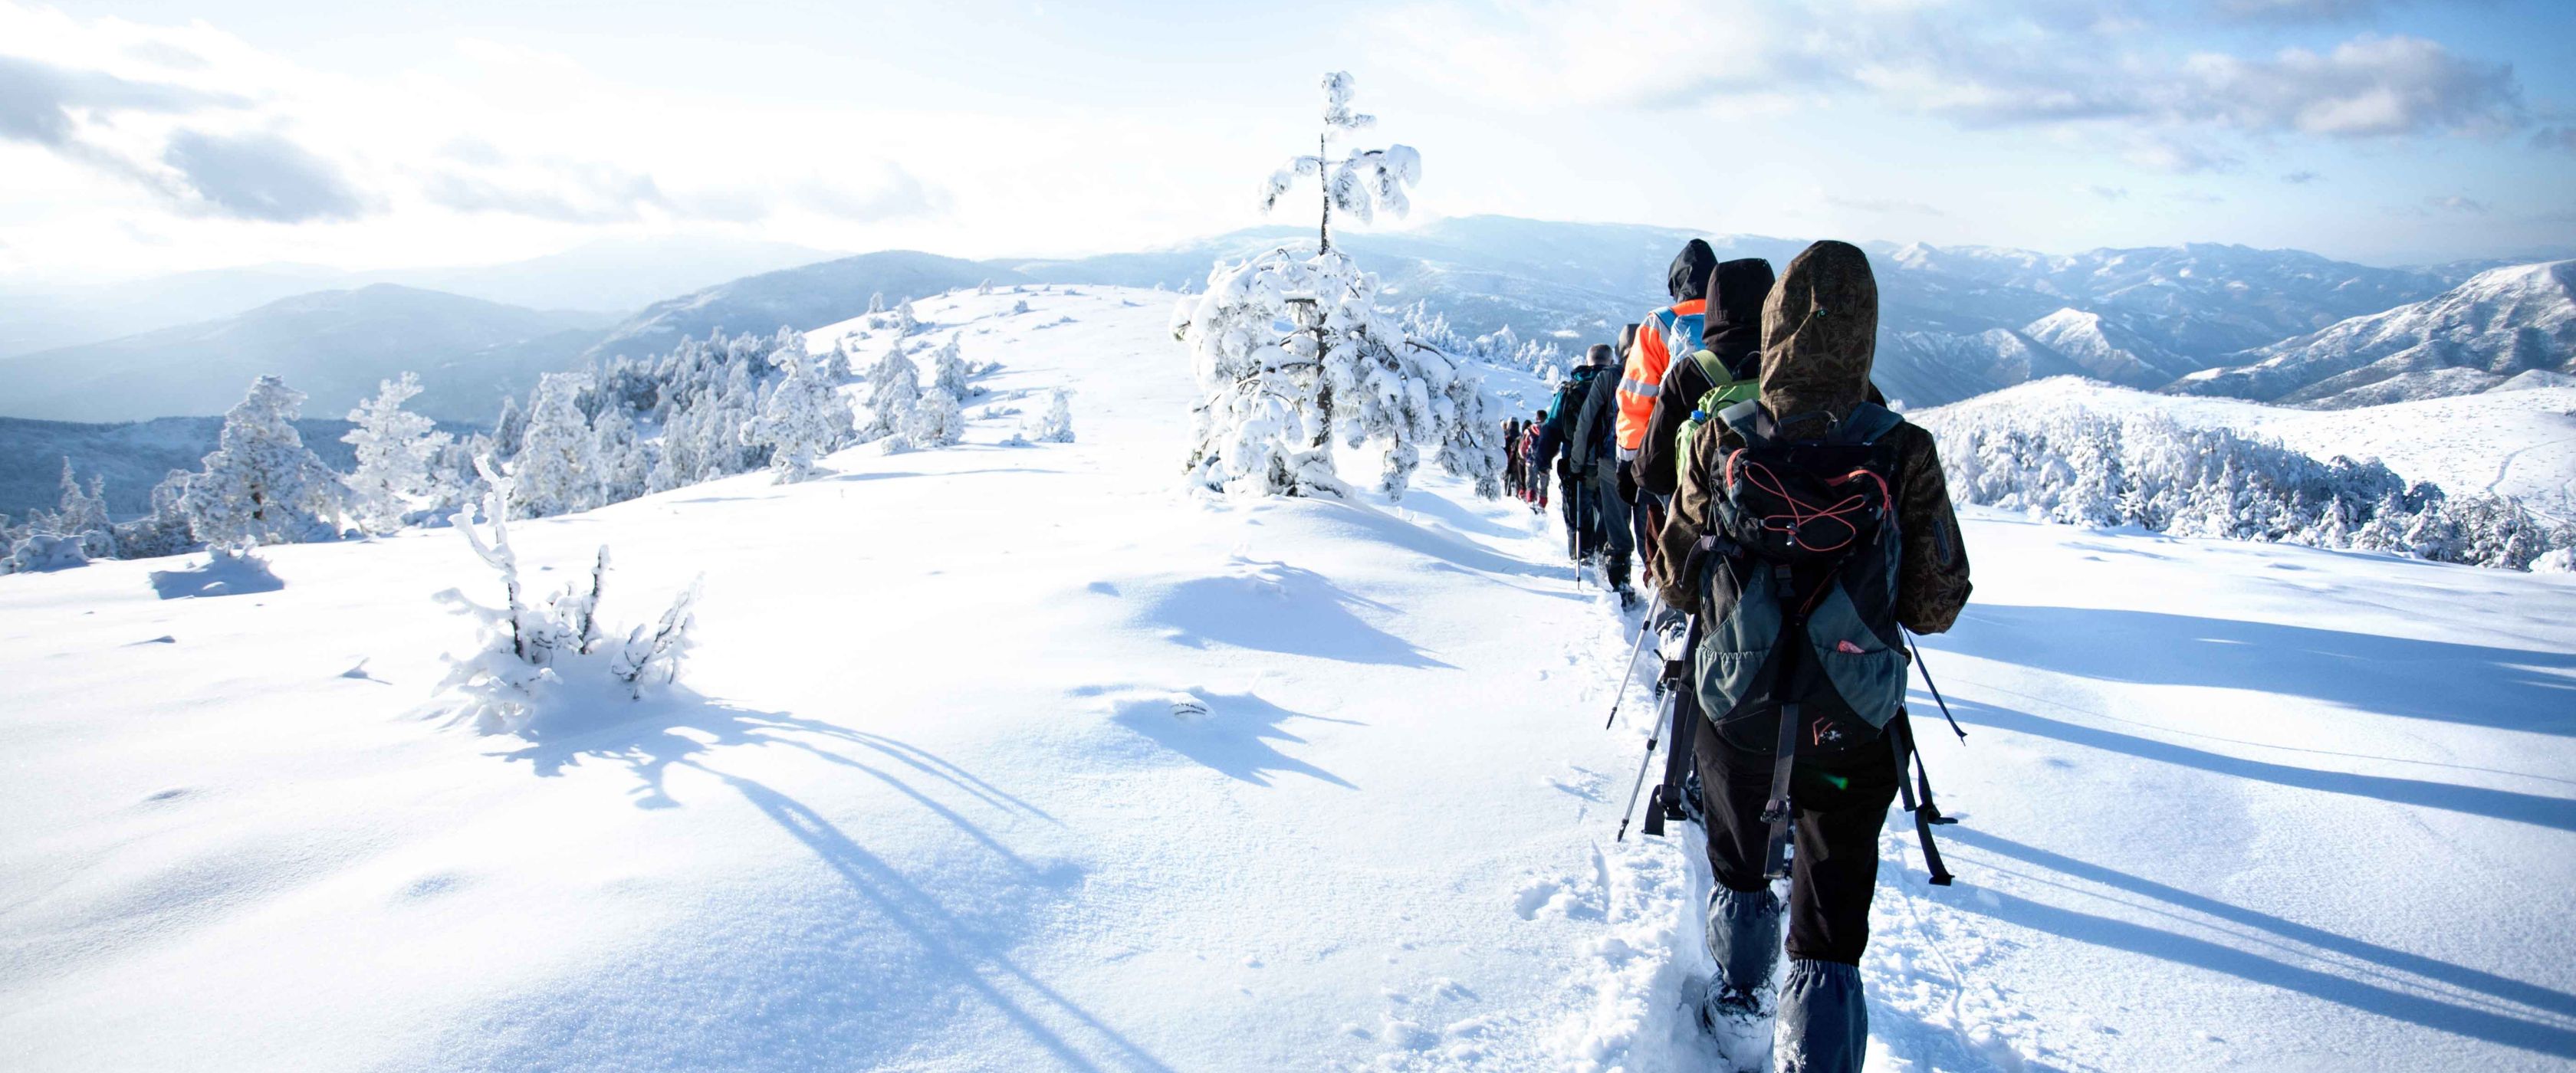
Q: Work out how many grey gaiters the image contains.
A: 2